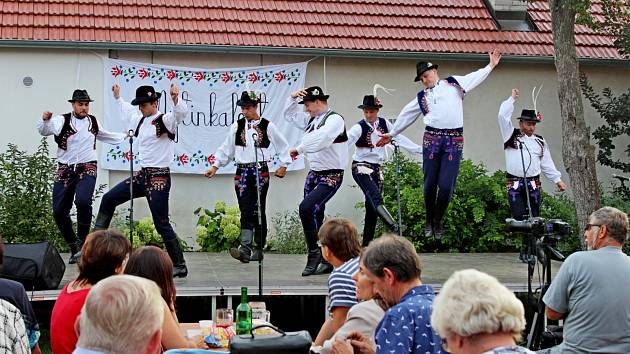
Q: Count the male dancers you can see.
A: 7